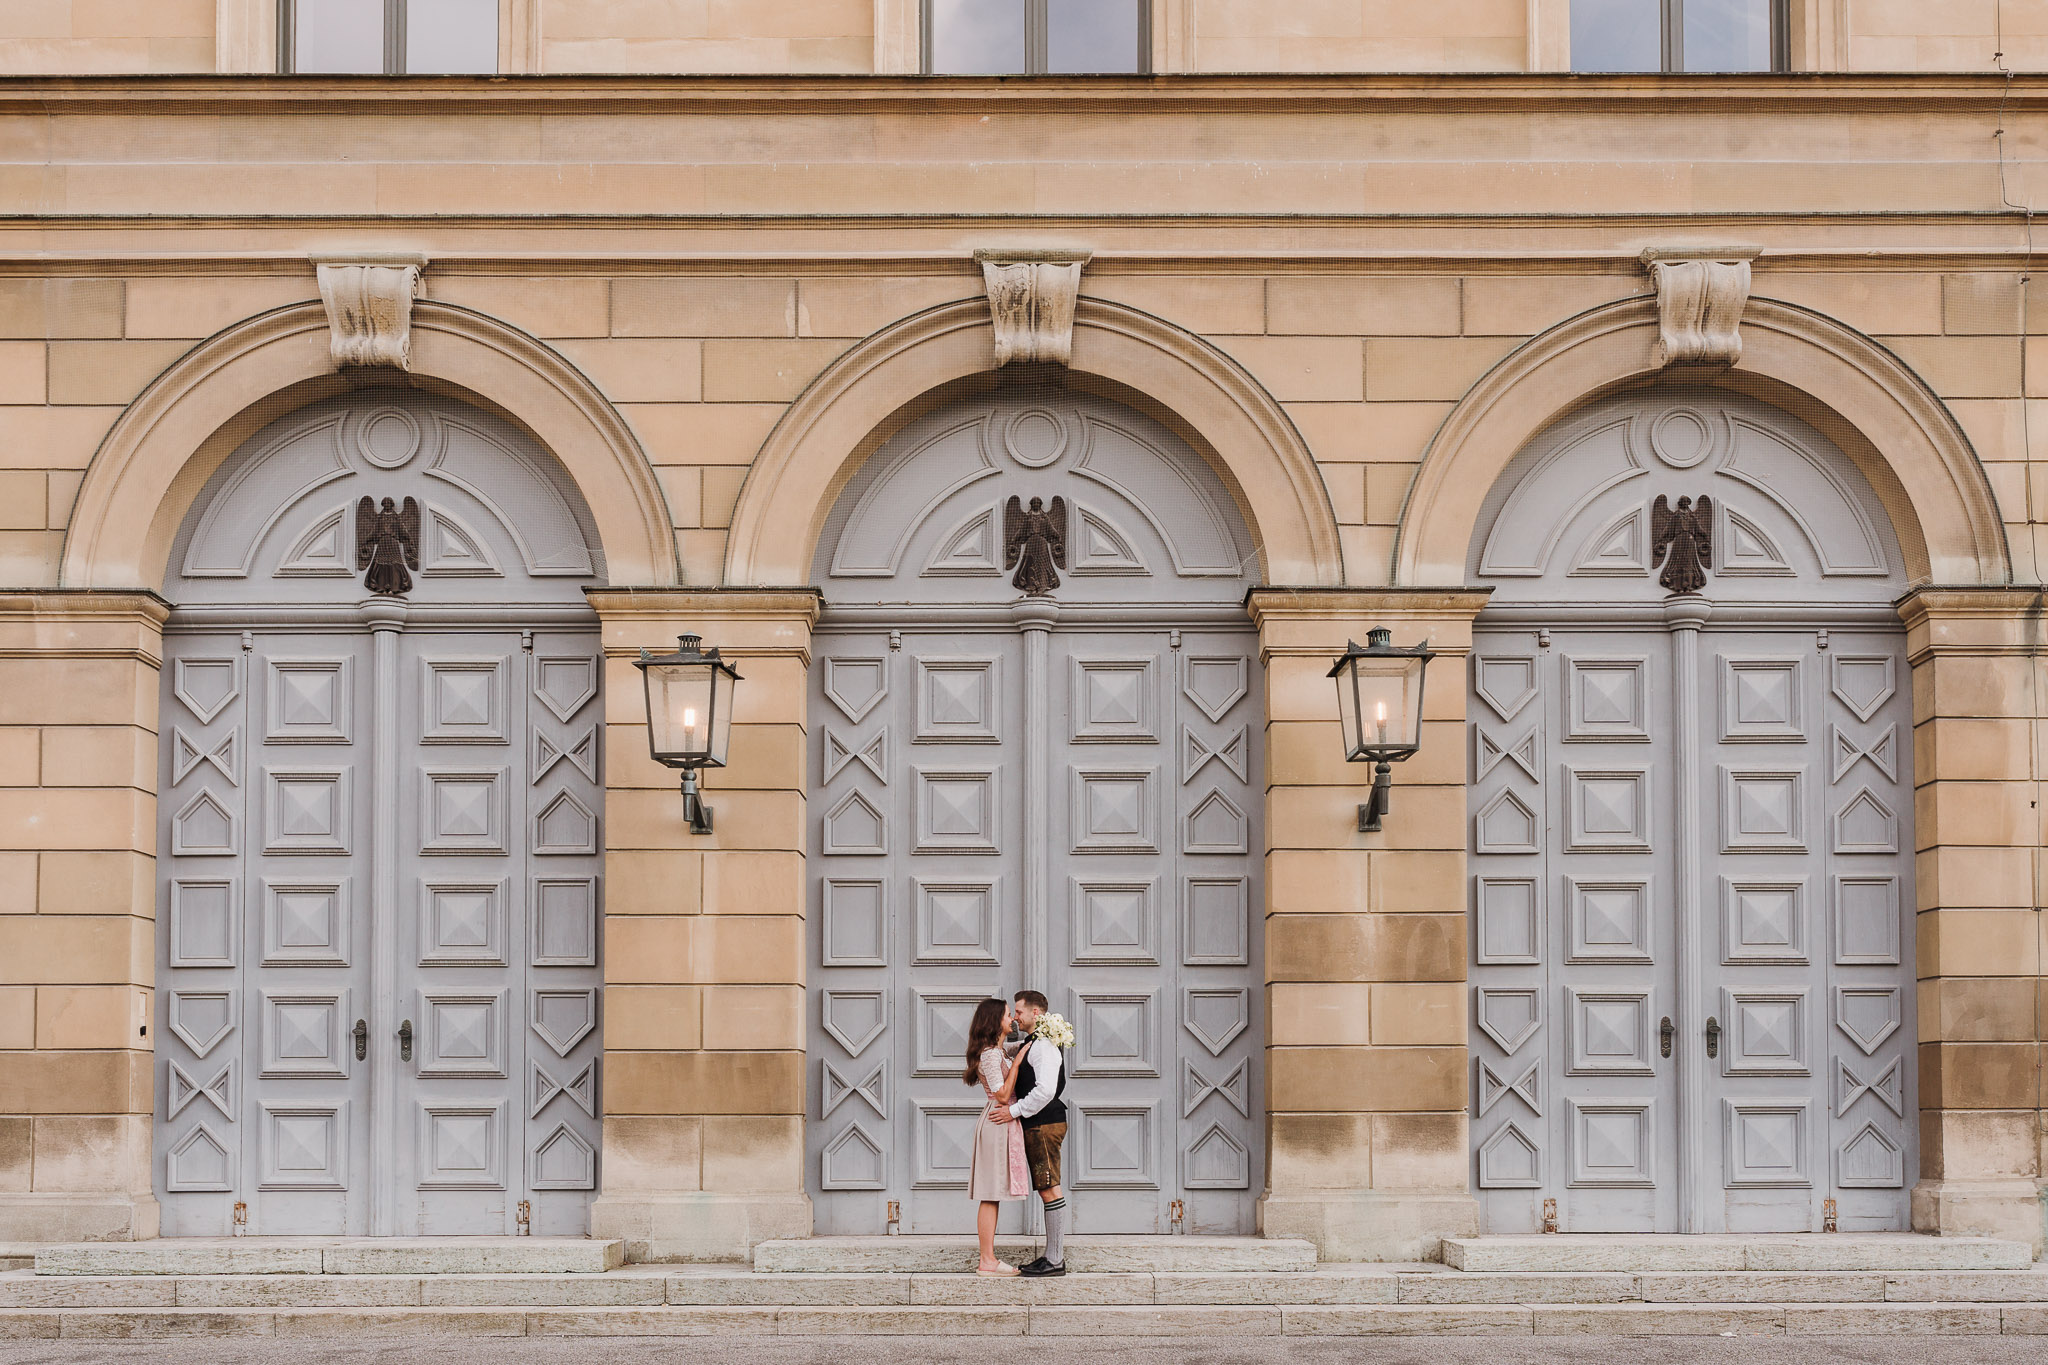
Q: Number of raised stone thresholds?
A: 3